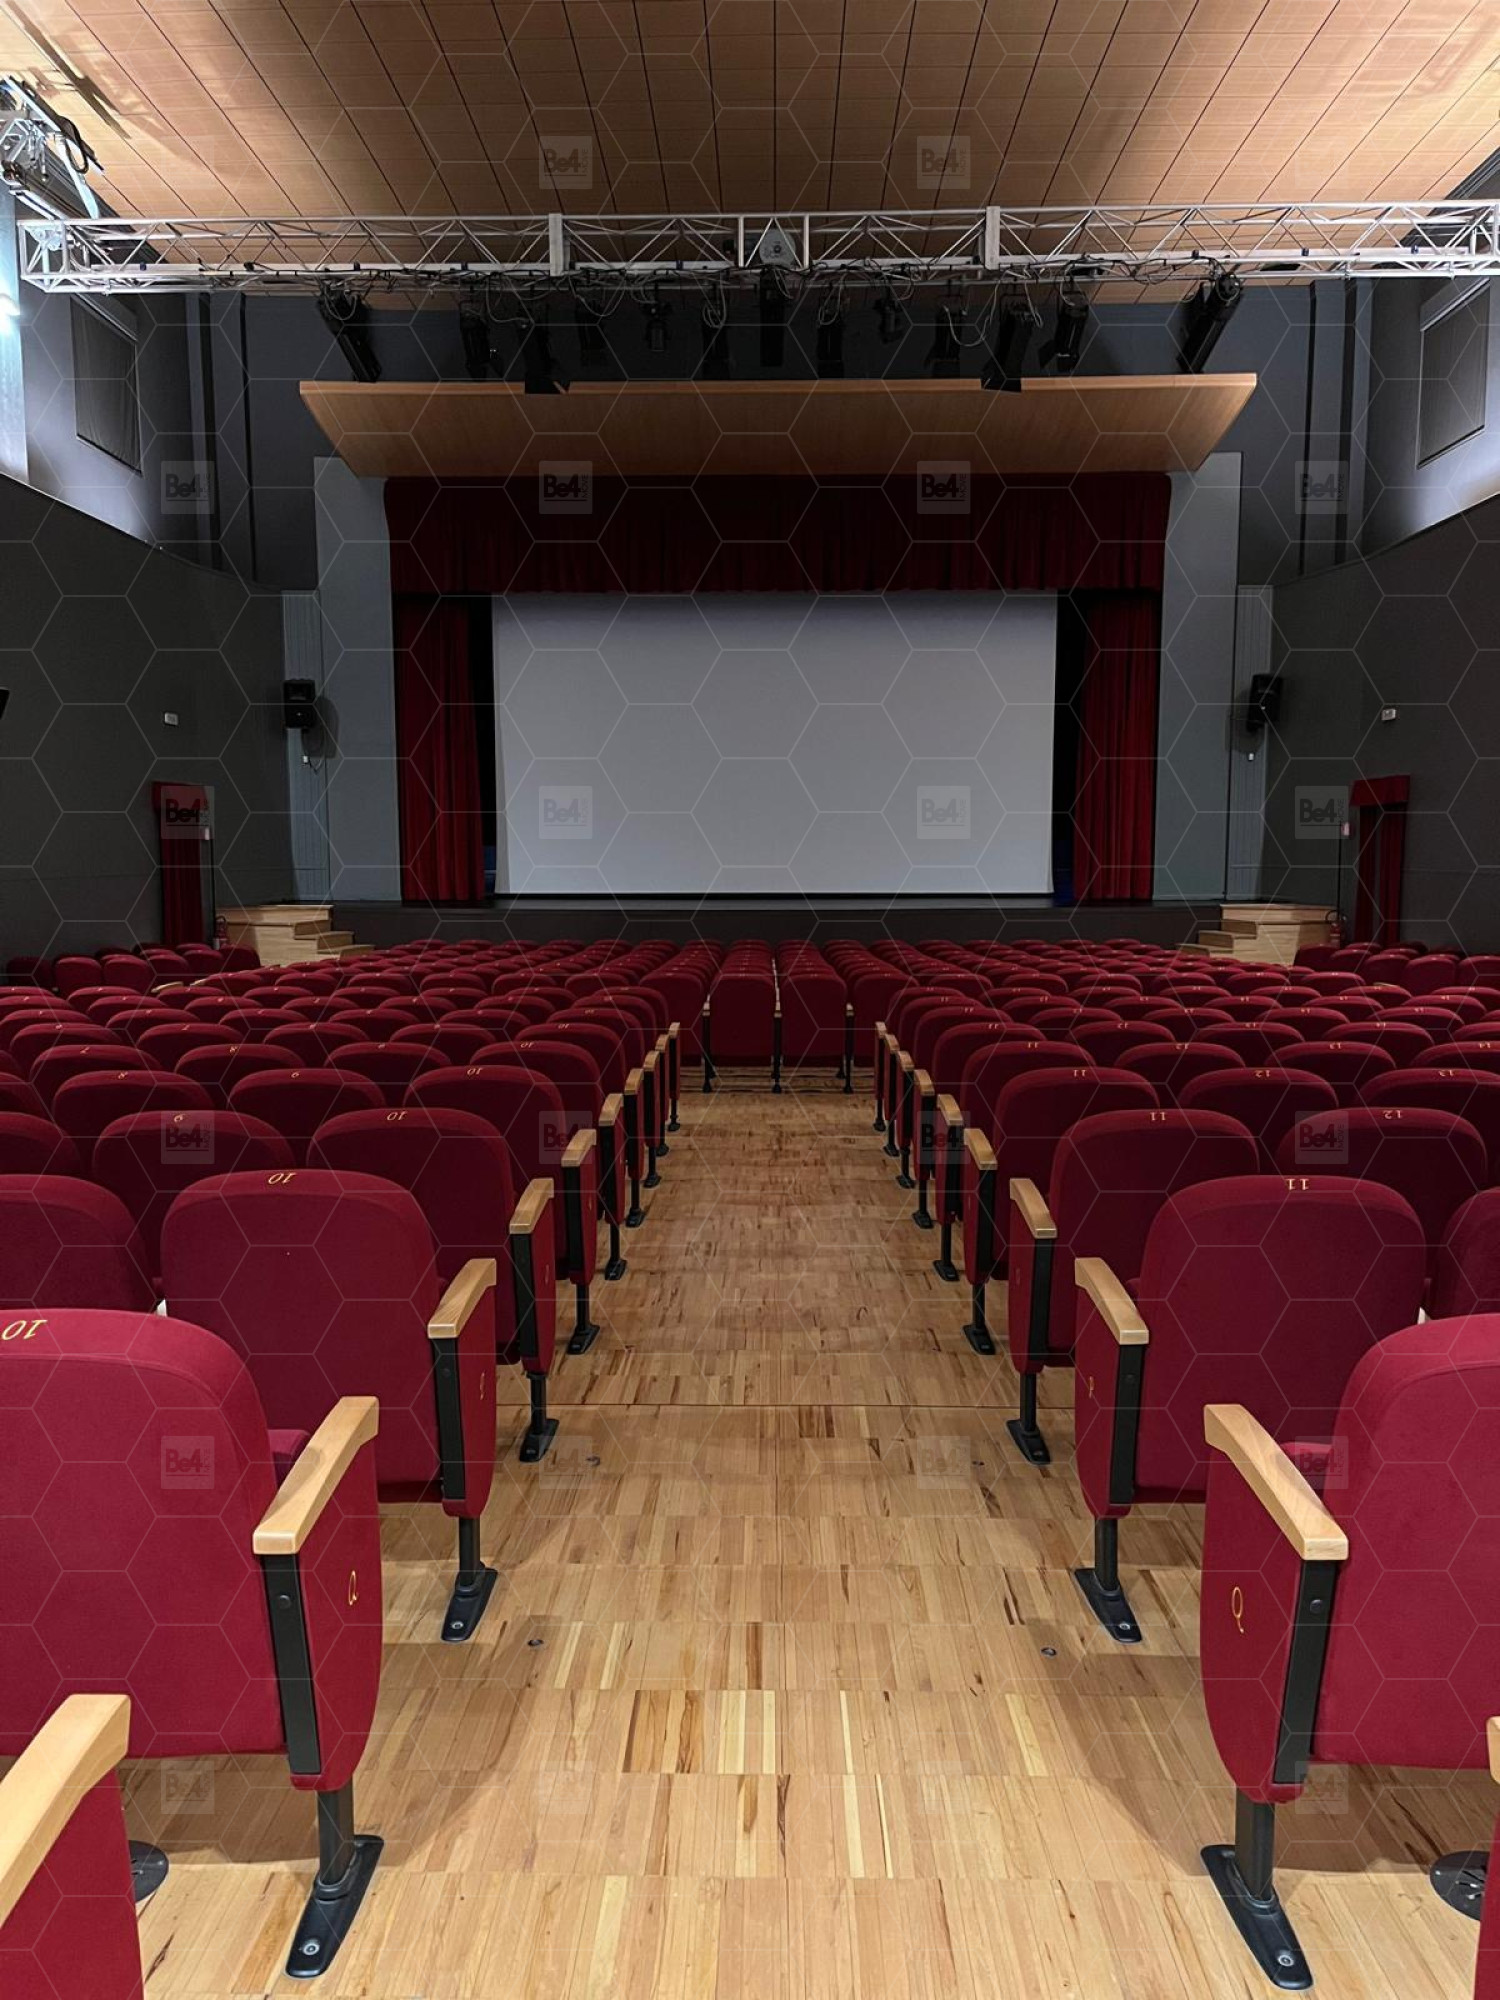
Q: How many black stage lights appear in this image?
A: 13